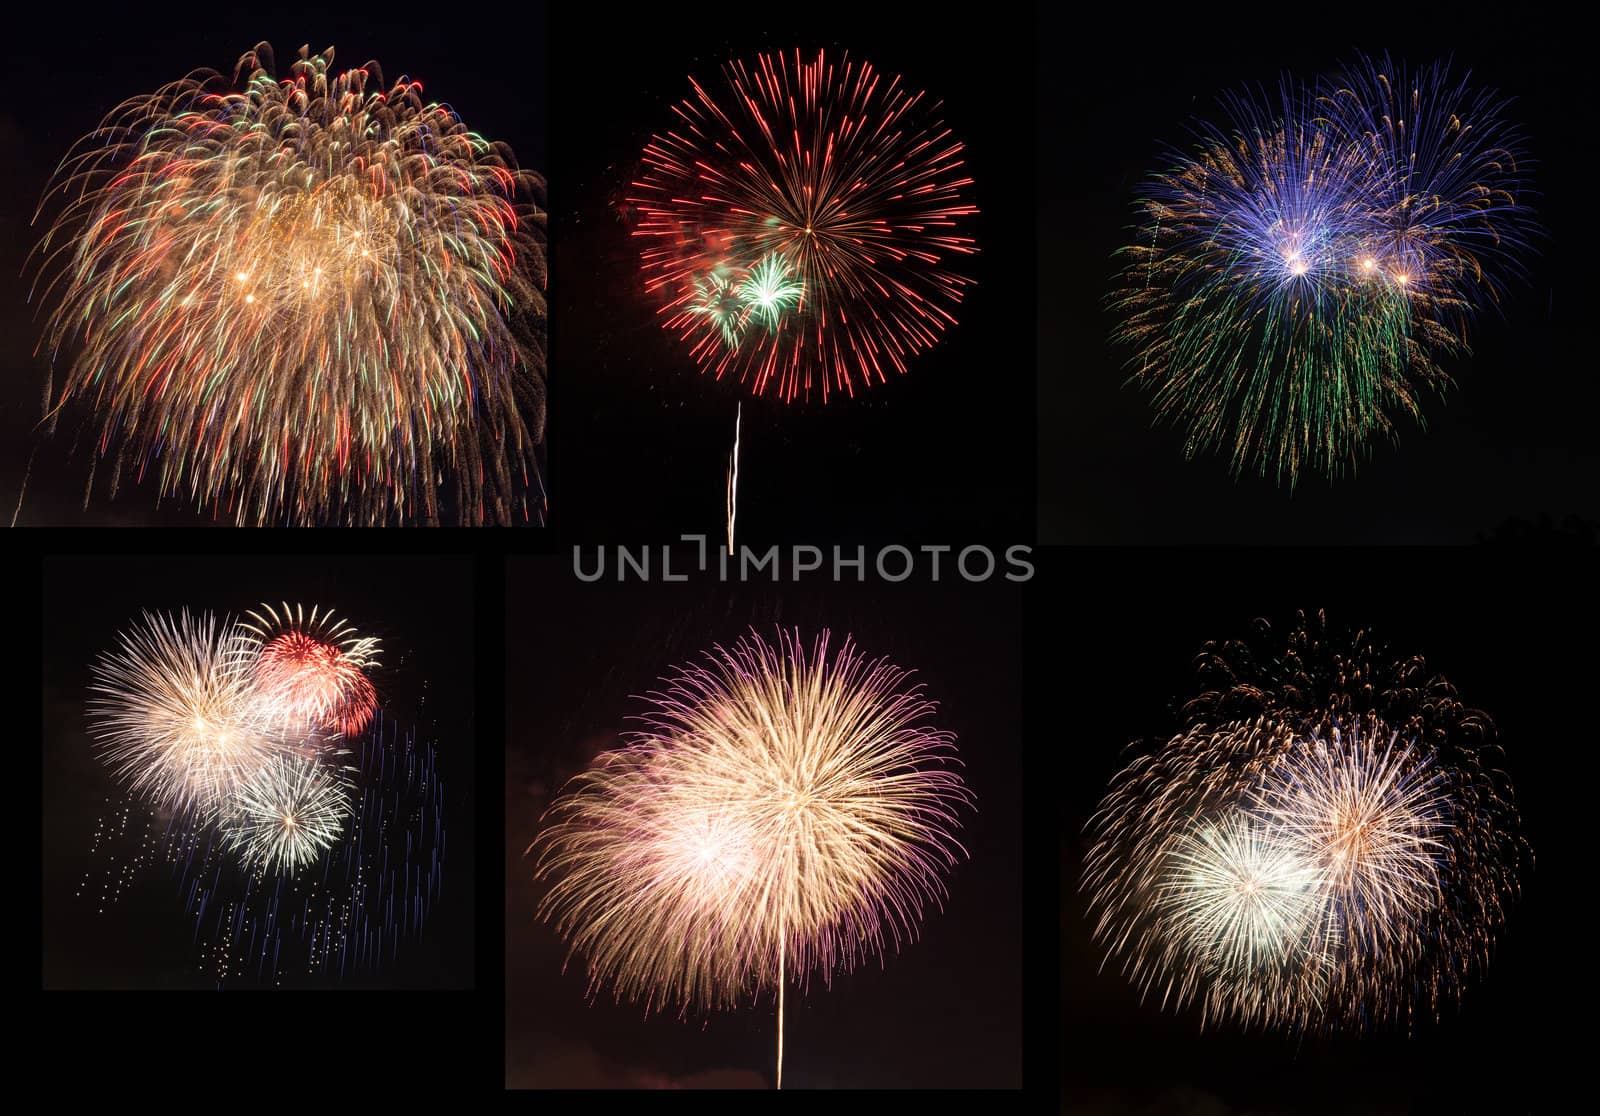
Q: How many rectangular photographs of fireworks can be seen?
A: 6